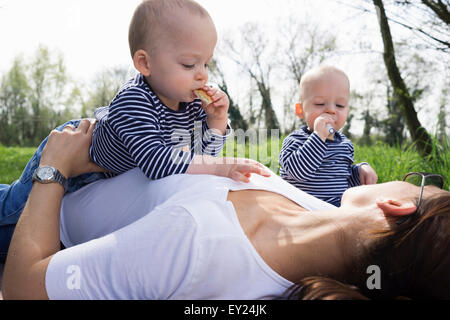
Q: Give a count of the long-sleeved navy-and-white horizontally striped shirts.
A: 2